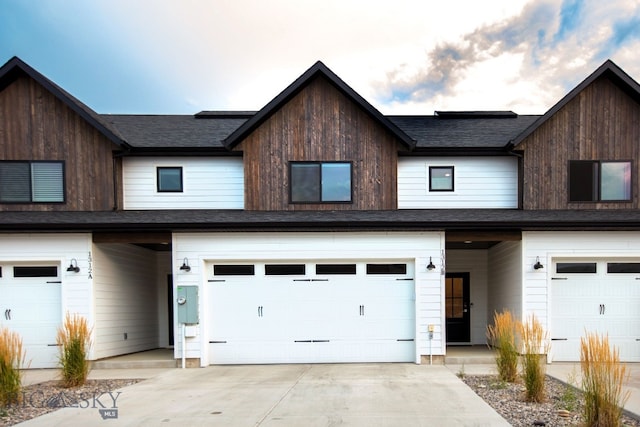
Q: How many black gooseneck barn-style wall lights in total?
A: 4